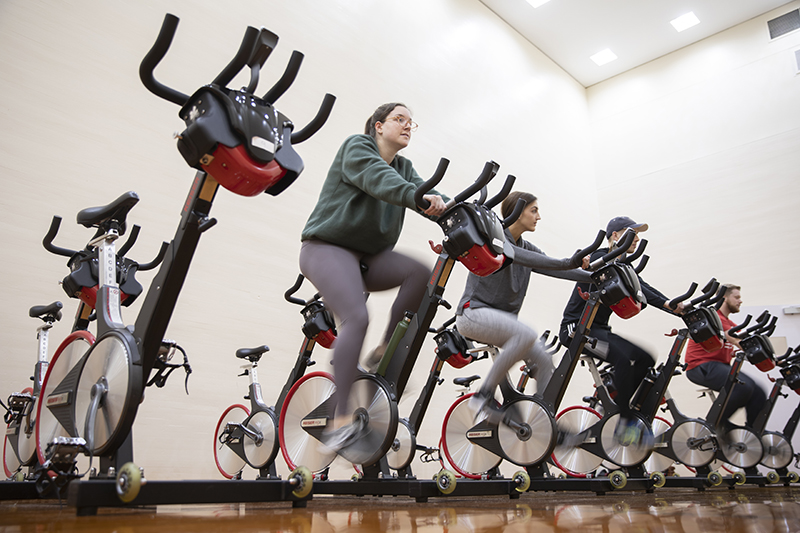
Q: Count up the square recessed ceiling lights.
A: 3